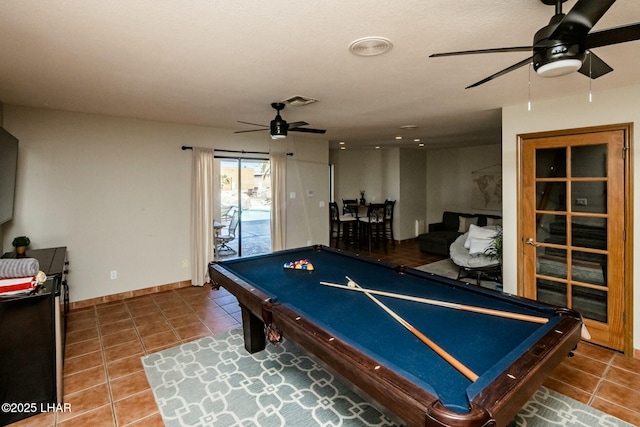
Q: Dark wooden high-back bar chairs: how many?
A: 4